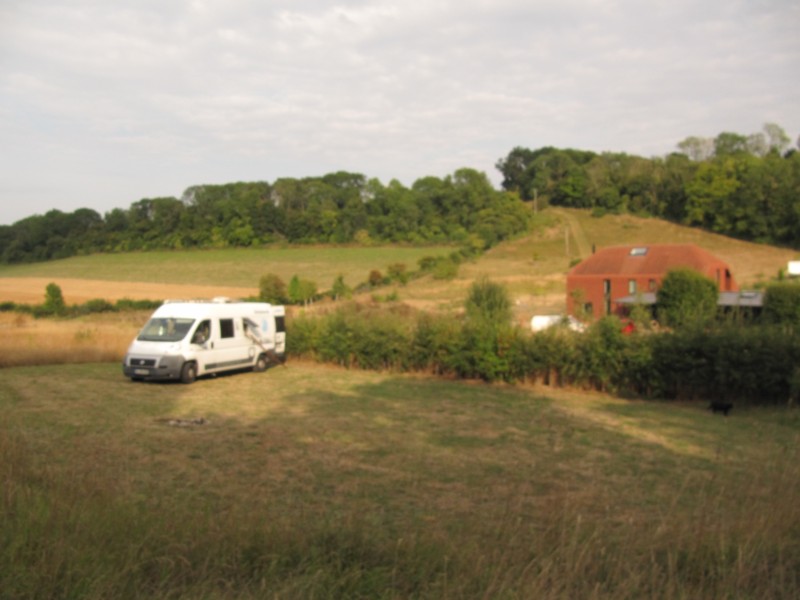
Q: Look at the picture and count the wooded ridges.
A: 2